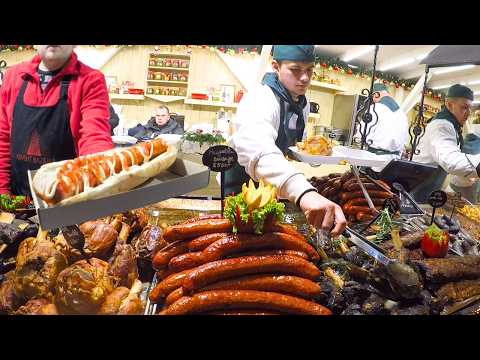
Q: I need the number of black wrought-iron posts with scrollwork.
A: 2